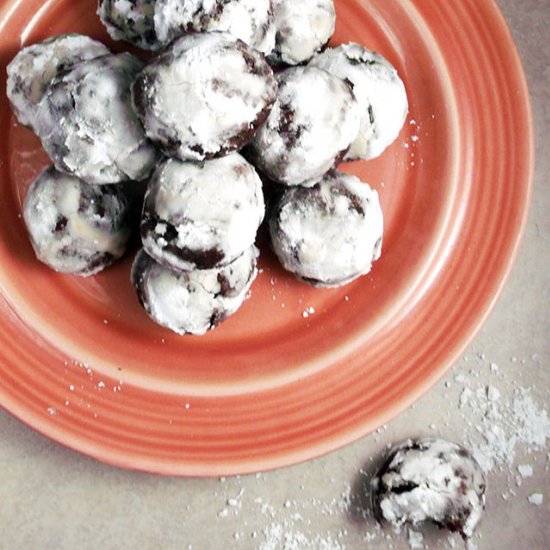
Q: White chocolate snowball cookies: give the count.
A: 13